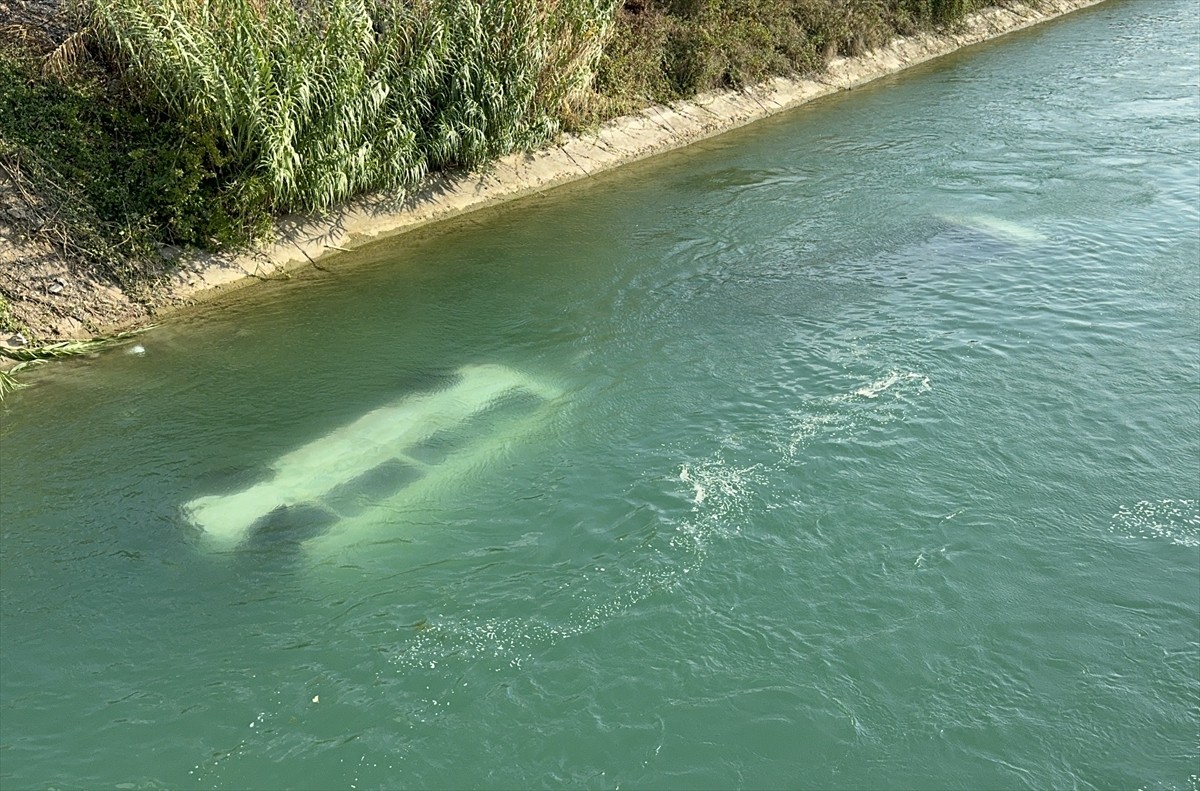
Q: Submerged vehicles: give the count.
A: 2